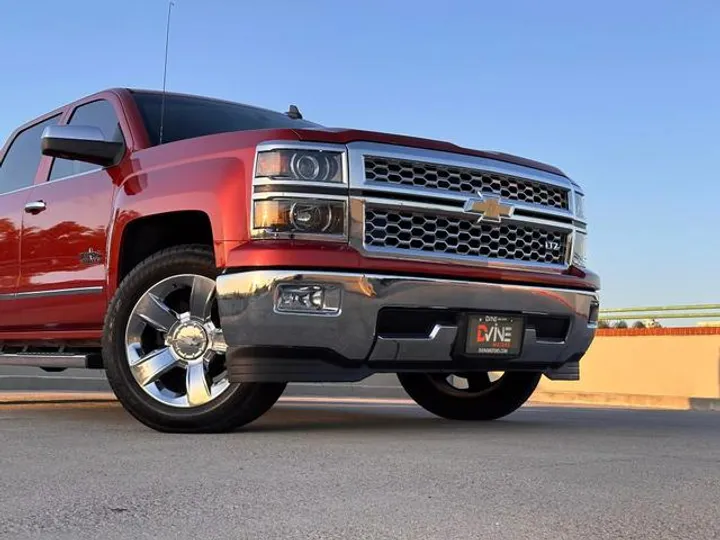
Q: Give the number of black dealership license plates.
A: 1